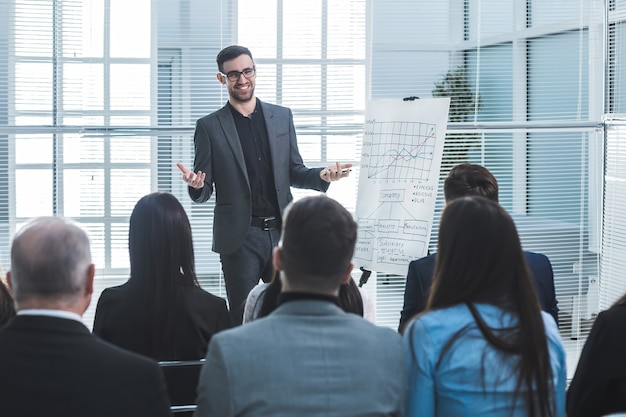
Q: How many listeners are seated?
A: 8